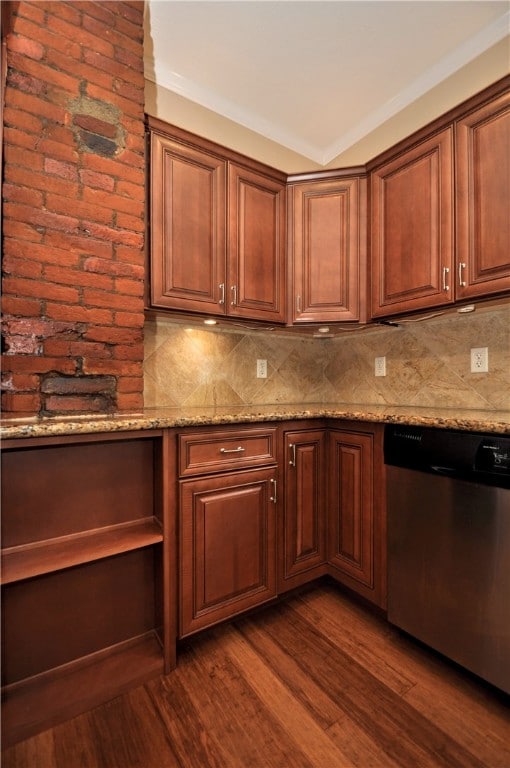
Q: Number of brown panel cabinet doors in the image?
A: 8